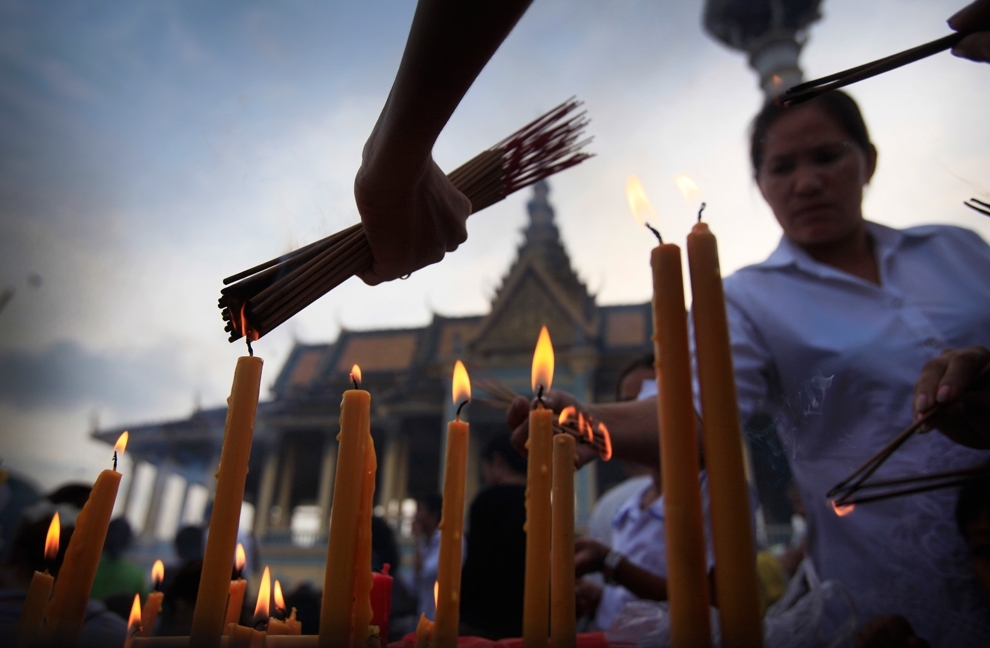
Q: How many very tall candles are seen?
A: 2